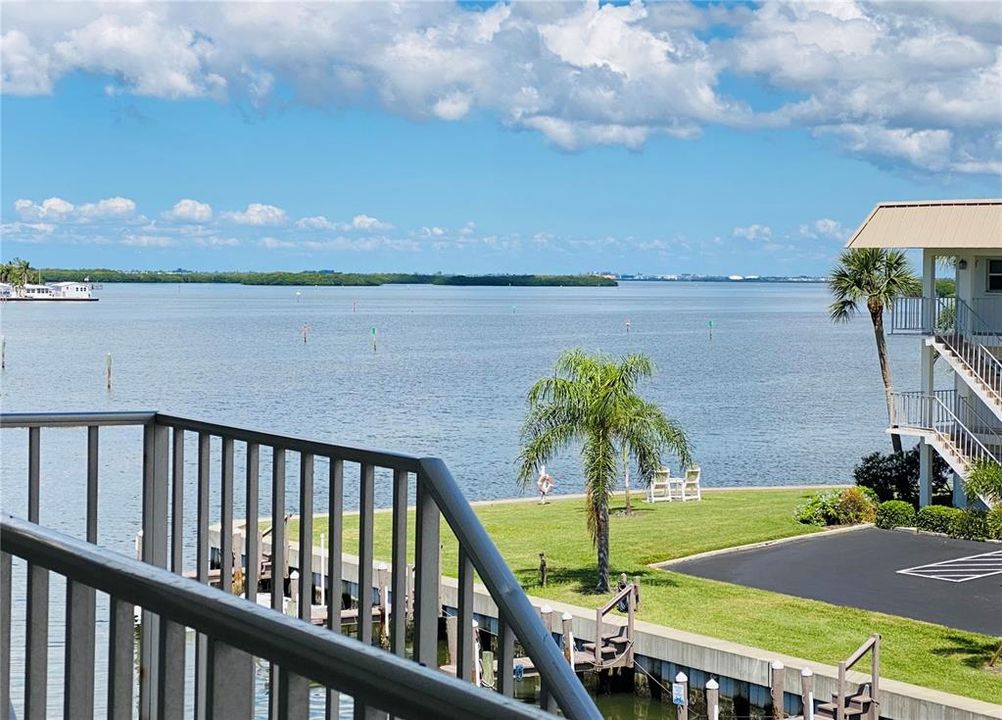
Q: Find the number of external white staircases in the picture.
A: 2